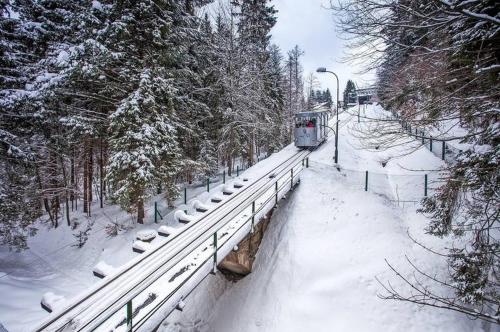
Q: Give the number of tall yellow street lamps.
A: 0